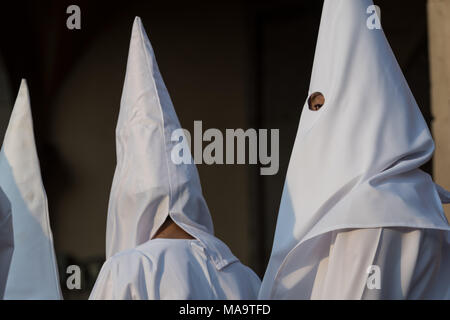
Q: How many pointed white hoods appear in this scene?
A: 3